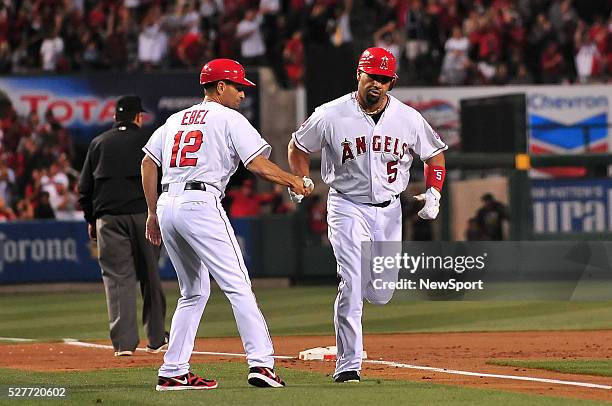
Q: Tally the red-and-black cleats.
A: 2